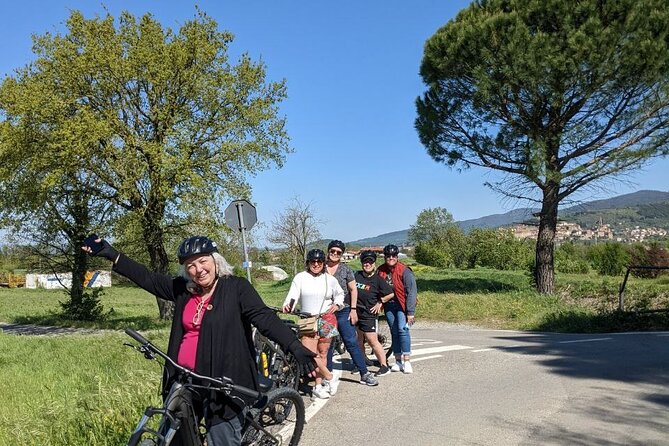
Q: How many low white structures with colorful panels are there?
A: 1